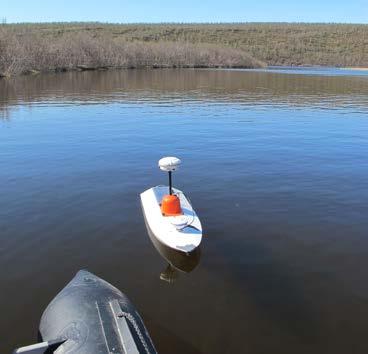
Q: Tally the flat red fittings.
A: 0